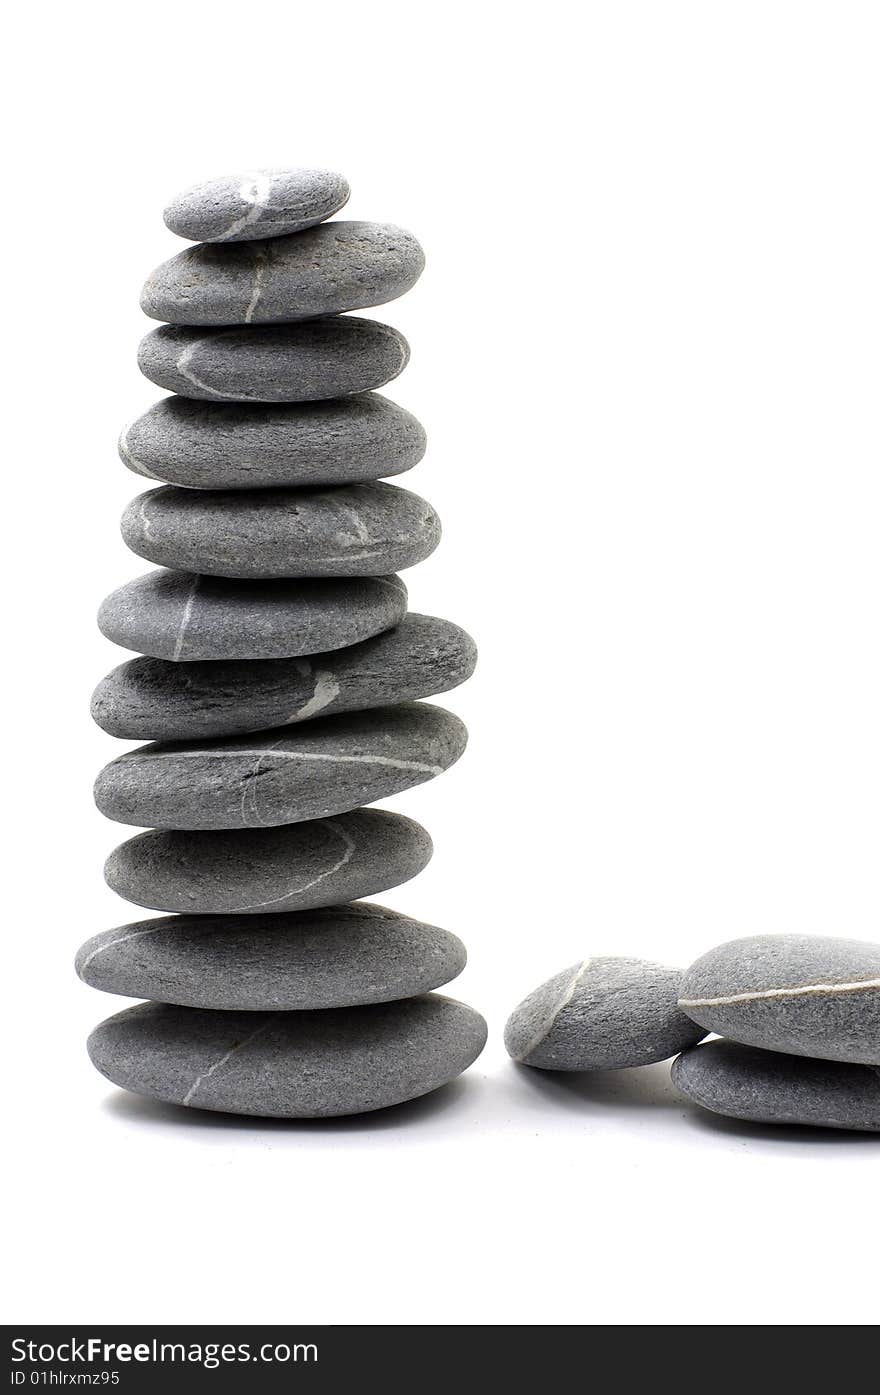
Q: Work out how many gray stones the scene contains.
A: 14